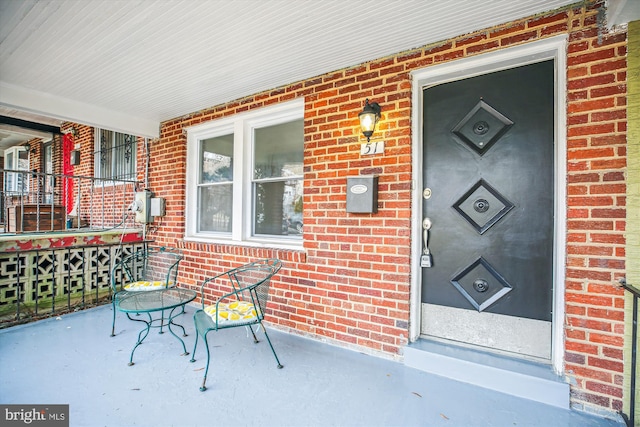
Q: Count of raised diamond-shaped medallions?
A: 3